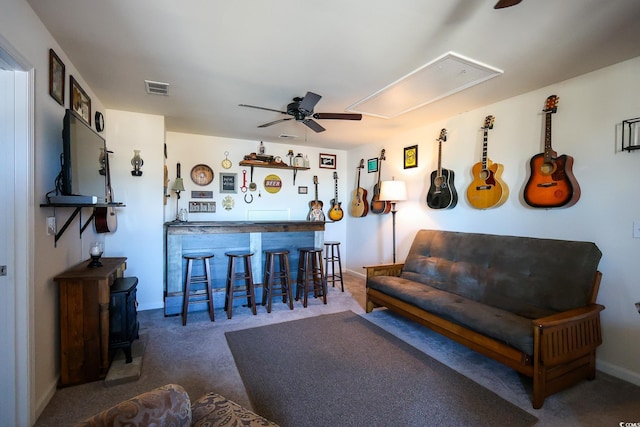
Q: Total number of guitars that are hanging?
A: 8